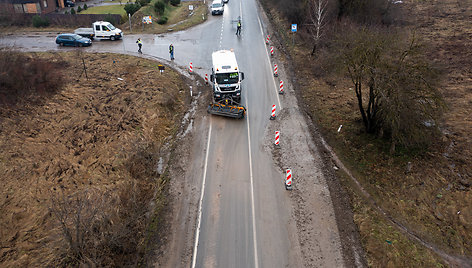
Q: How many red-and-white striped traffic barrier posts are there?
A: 9